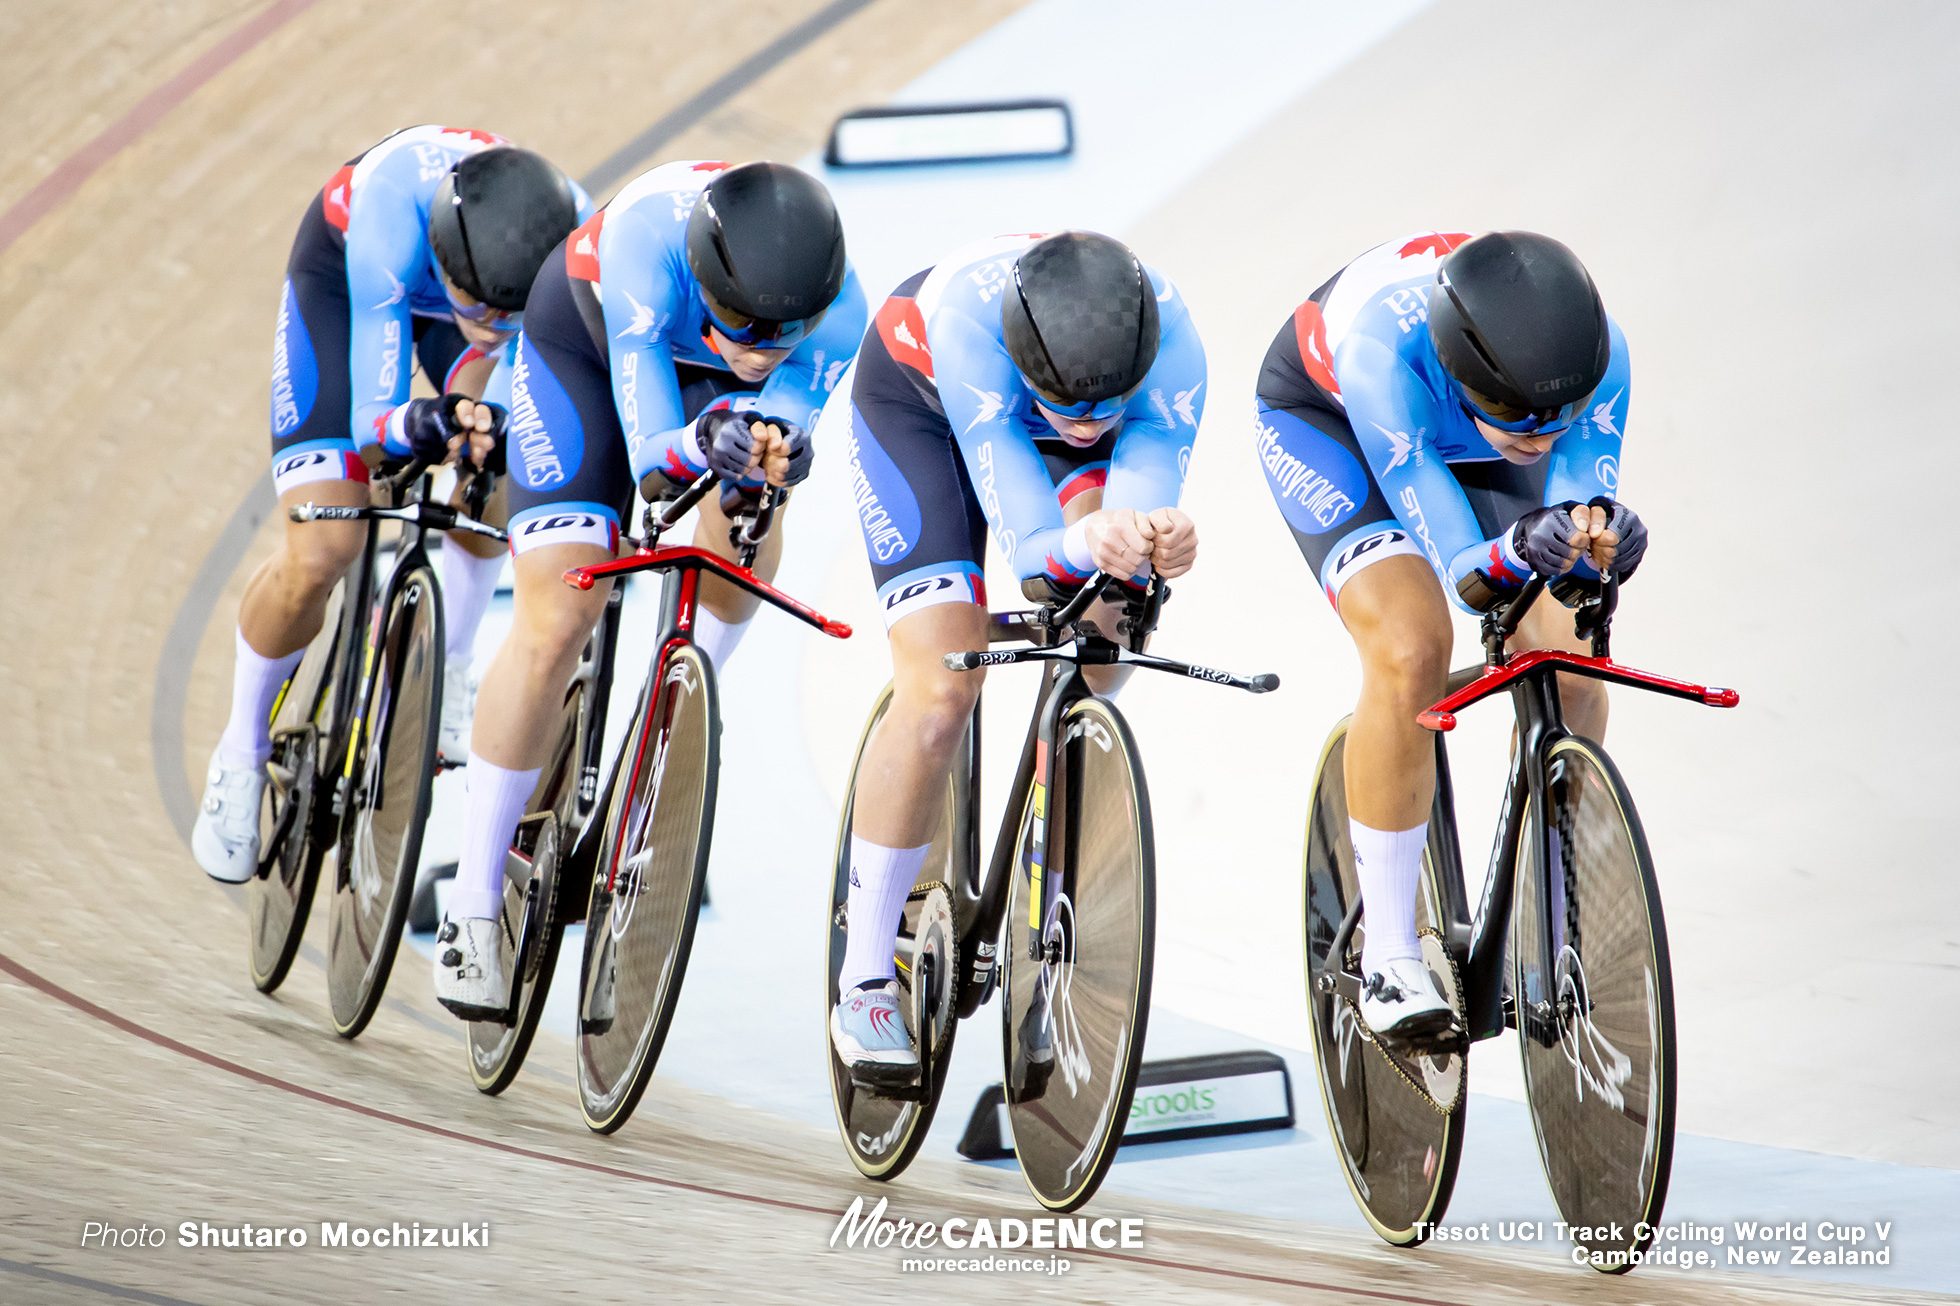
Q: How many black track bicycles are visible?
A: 4